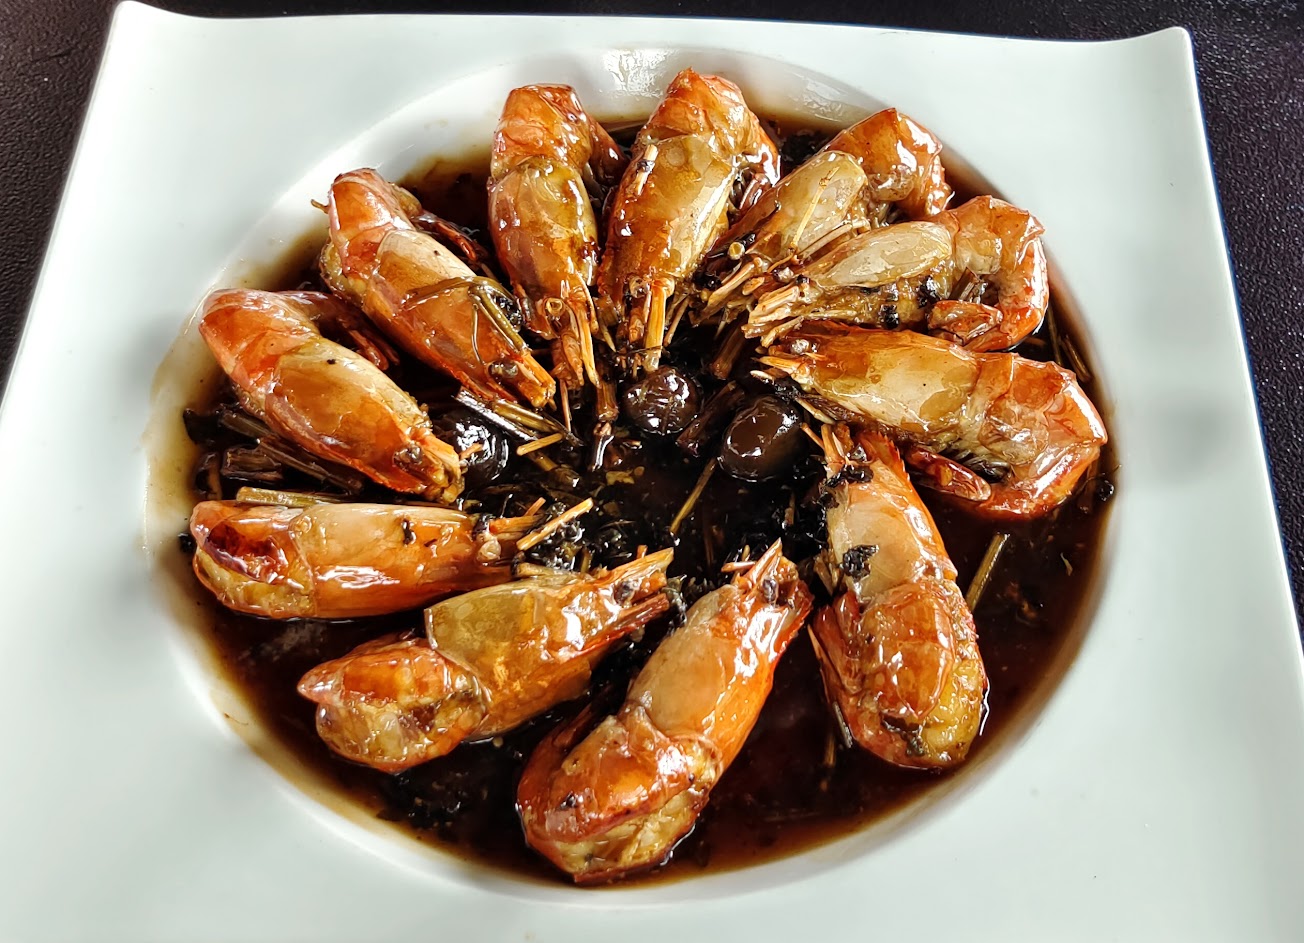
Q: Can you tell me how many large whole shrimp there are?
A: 11